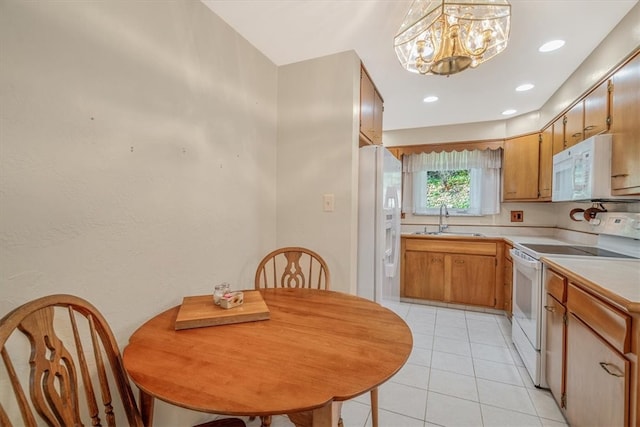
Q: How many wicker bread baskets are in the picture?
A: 0